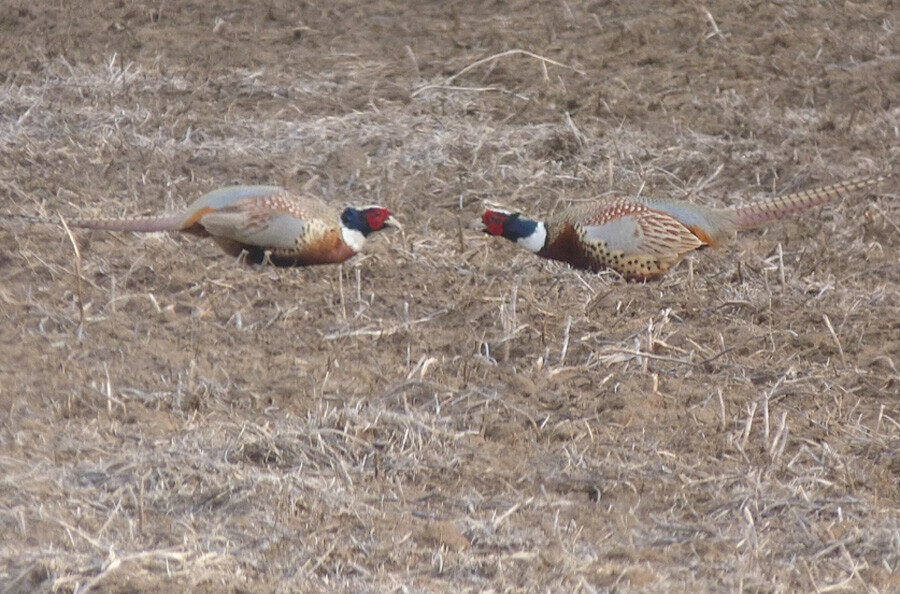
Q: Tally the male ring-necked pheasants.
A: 2